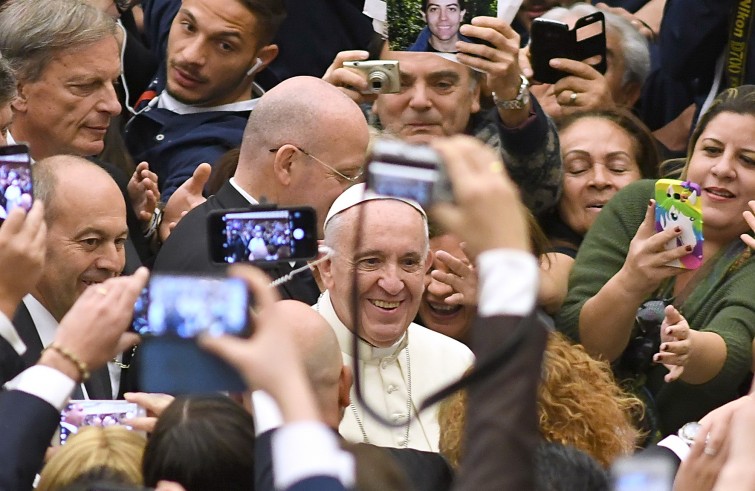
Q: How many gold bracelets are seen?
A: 1